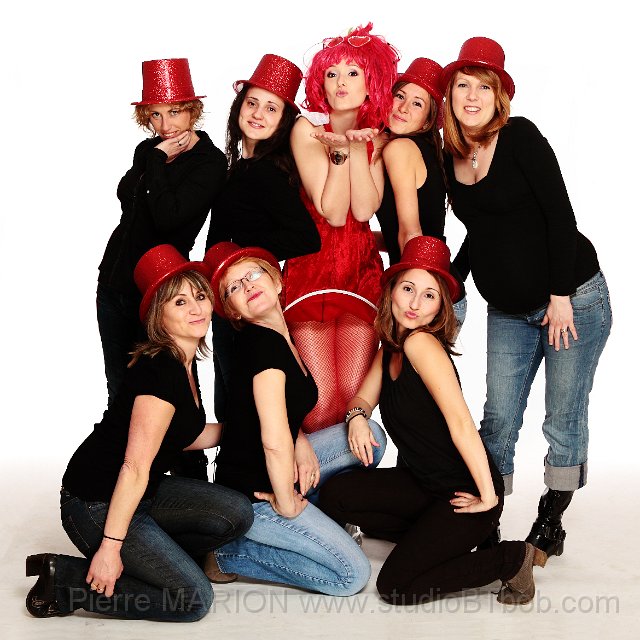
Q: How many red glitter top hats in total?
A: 7